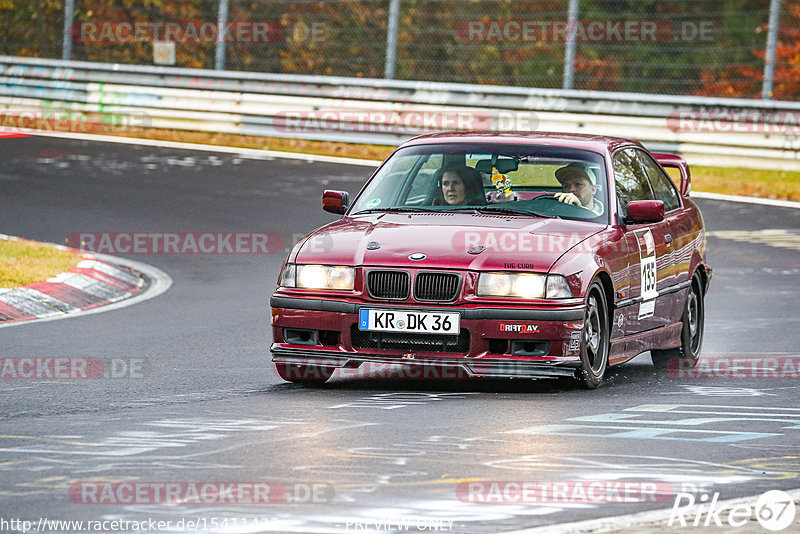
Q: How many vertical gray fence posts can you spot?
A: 5